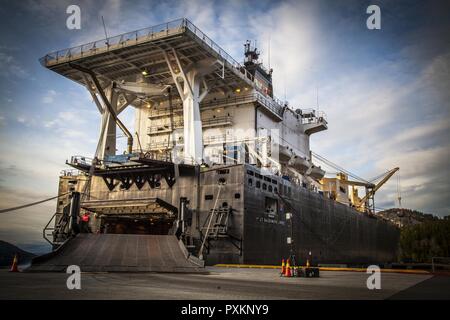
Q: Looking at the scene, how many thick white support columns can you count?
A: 2